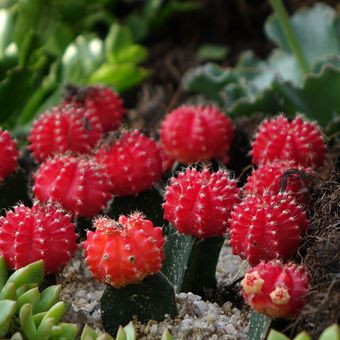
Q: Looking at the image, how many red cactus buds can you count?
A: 13